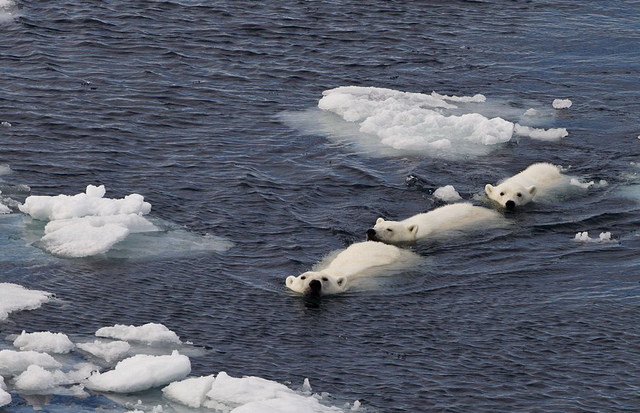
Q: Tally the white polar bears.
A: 3